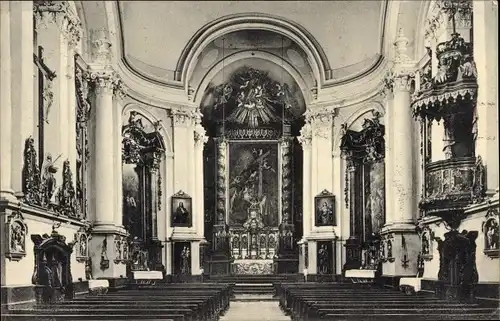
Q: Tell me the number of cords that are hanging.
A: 2